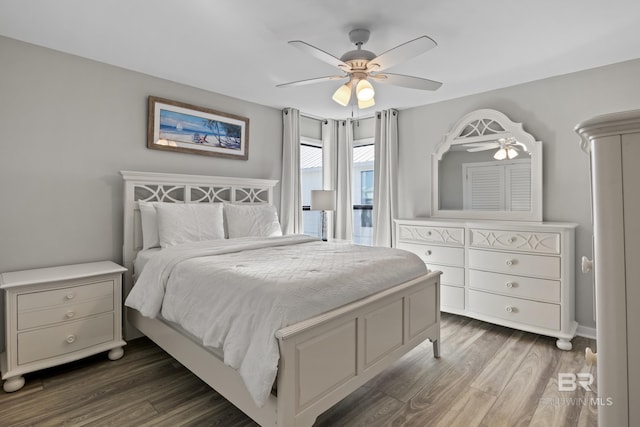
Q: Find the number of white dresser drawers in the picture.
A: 8